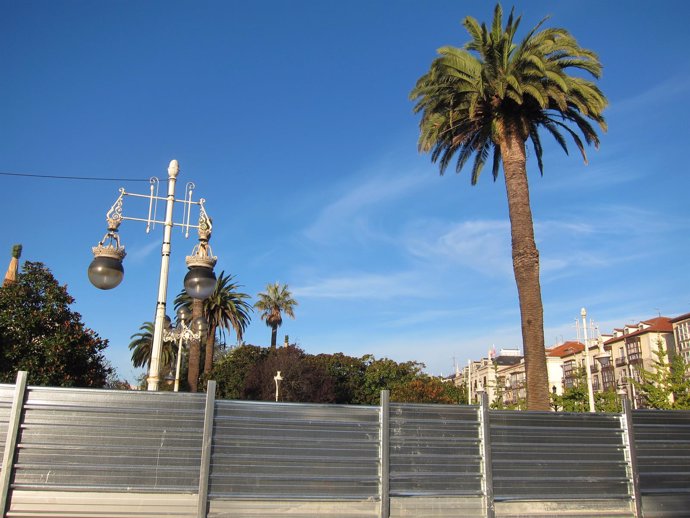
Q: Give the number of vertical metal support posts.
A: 5